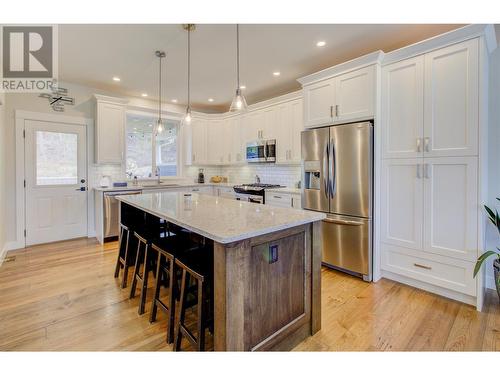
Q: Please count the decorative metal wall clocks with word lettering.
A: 1